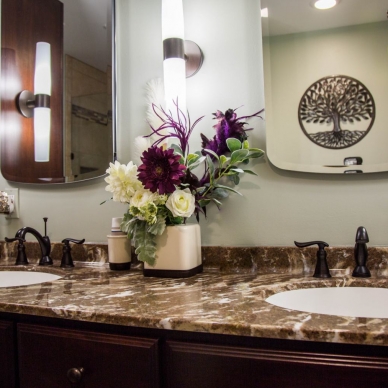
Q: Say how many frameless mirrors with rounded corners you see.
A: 2